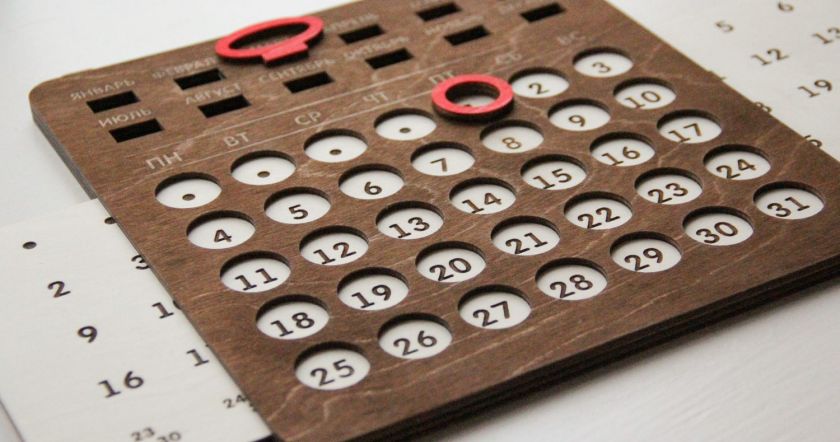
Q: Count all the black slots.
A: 10